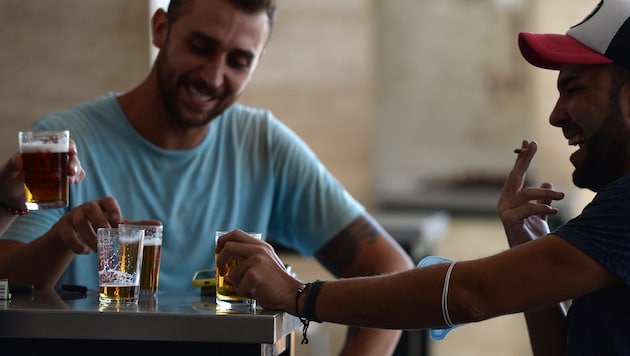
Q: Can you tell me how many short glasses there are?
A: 4